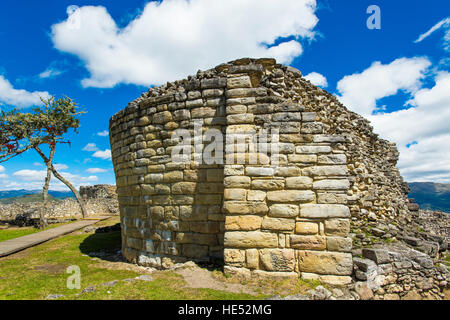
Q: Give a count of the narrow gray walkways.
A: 1